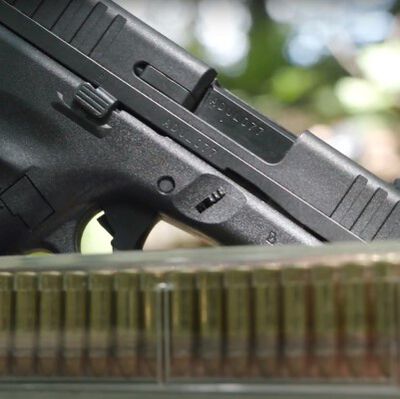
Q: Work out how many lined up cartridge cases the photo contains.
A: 15